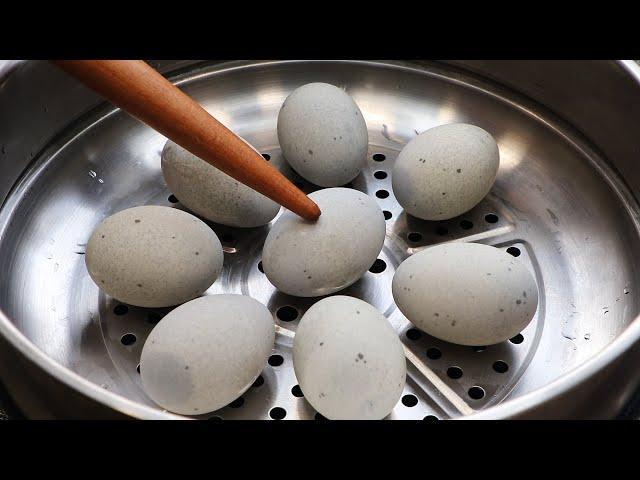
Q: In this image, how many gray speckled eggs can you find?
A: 8